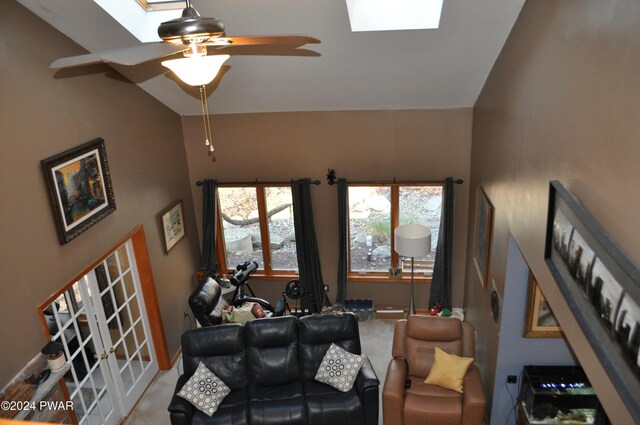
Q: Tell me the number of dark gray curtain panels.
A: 4